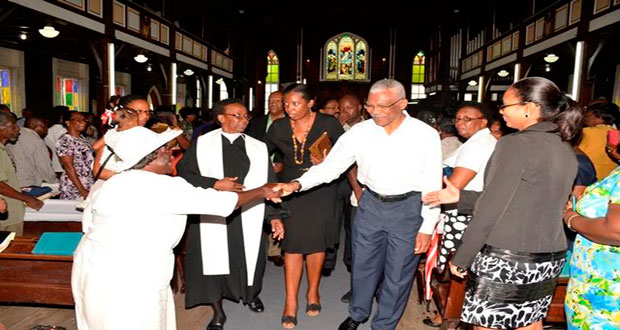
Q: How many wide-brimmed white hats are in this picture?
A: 1